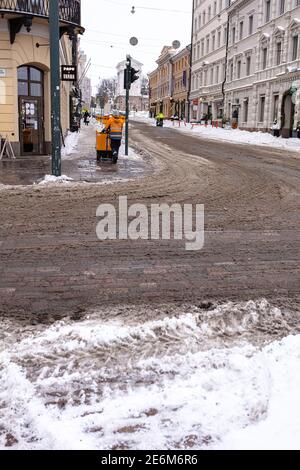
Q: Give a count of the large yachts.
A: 0